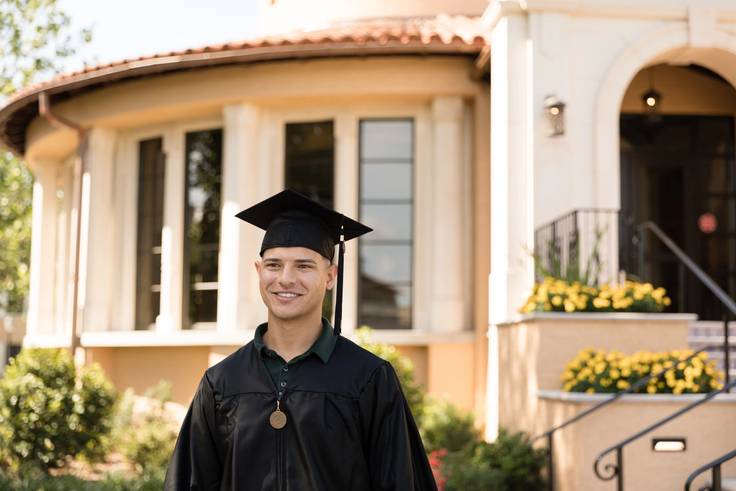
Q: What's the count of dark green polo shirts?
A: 1